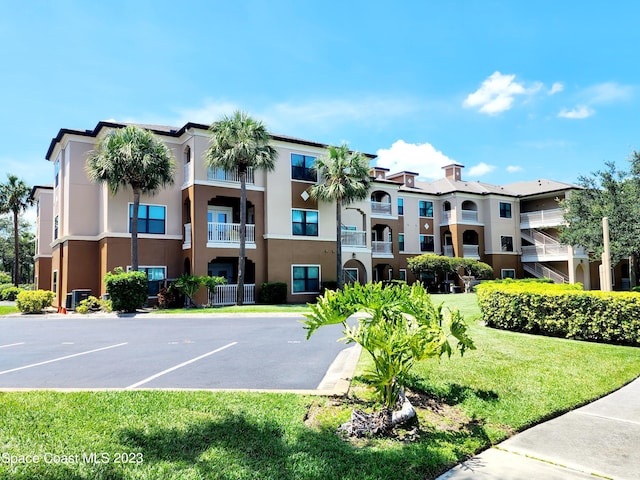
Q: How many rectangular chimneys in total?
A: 3